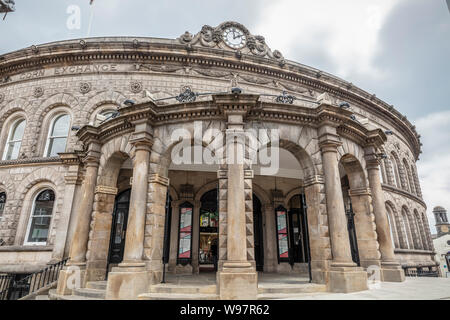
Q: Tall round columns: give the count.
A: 5